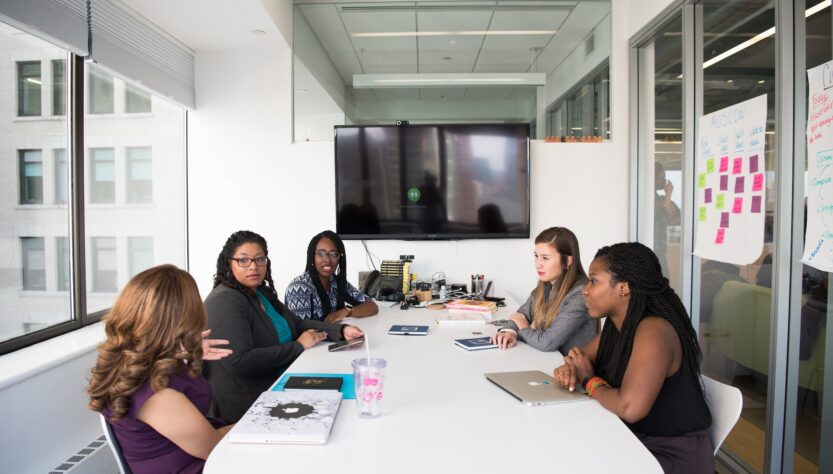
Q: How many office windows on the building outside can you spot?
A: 12